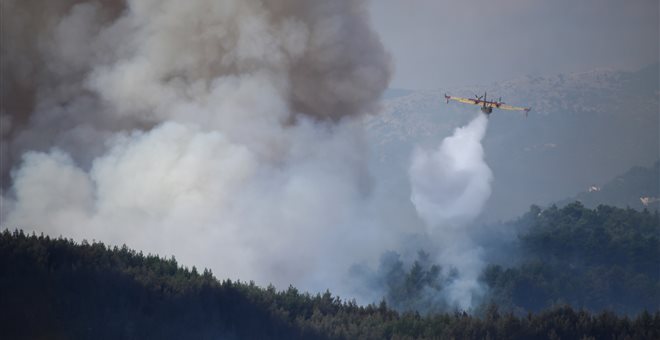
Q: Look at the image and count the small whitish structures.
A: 2